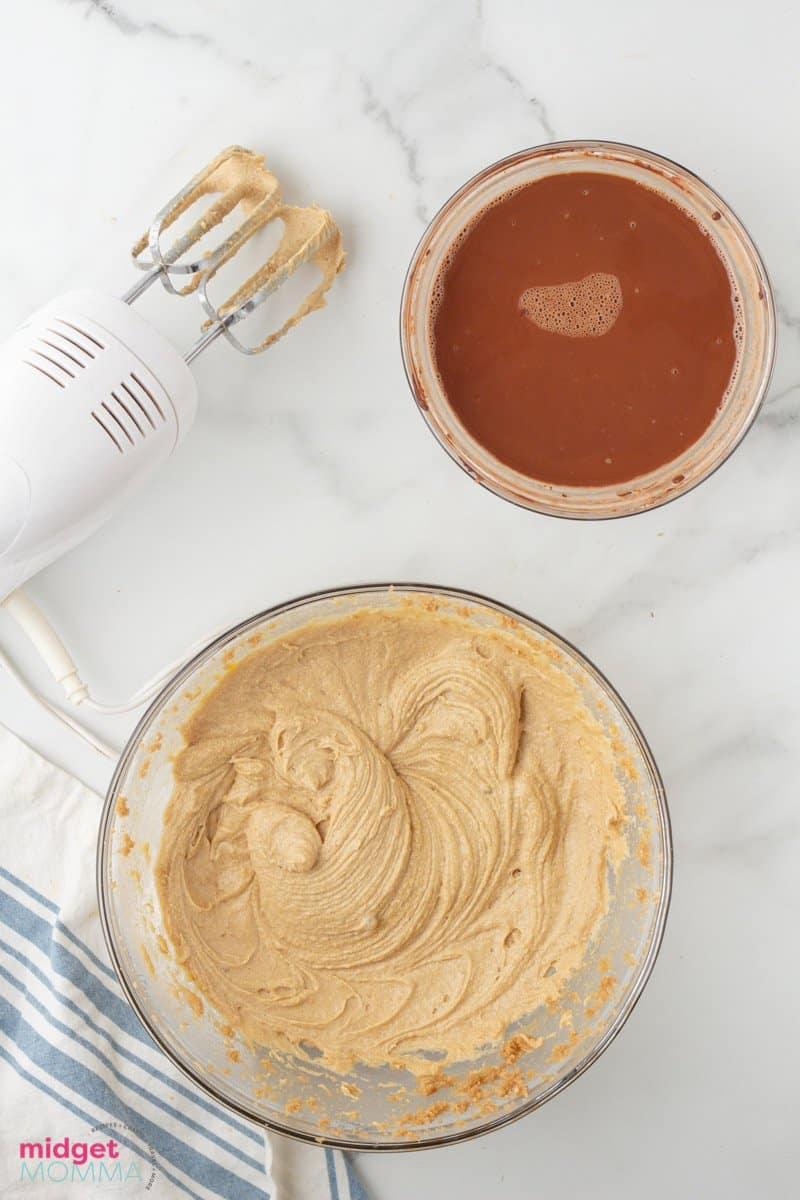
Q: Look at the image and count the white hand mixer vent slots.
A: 10